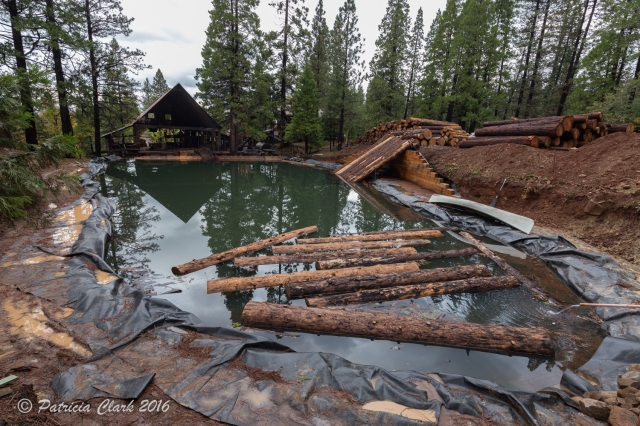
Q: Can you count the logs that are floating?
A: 11